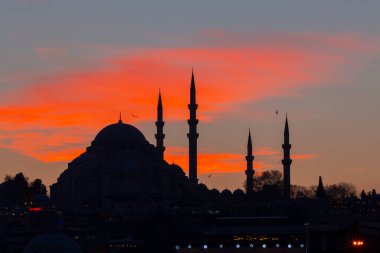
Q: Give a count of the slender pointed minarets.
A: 4